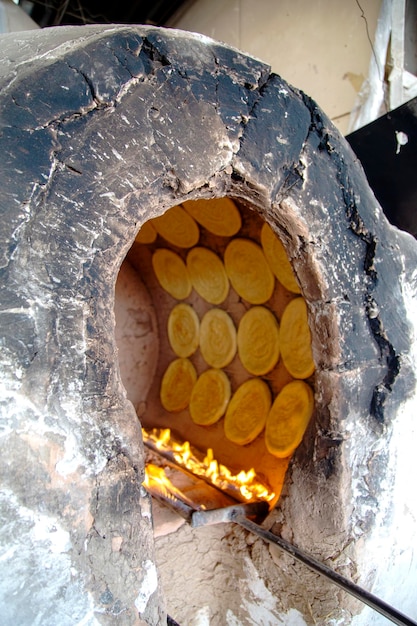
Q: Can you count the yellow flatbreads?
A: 15